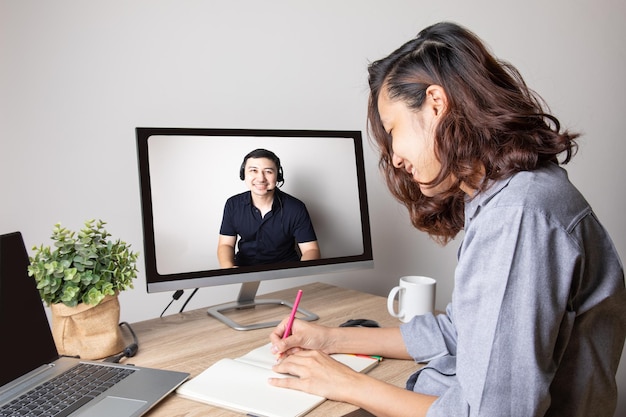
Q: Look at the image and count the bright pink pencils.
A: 1